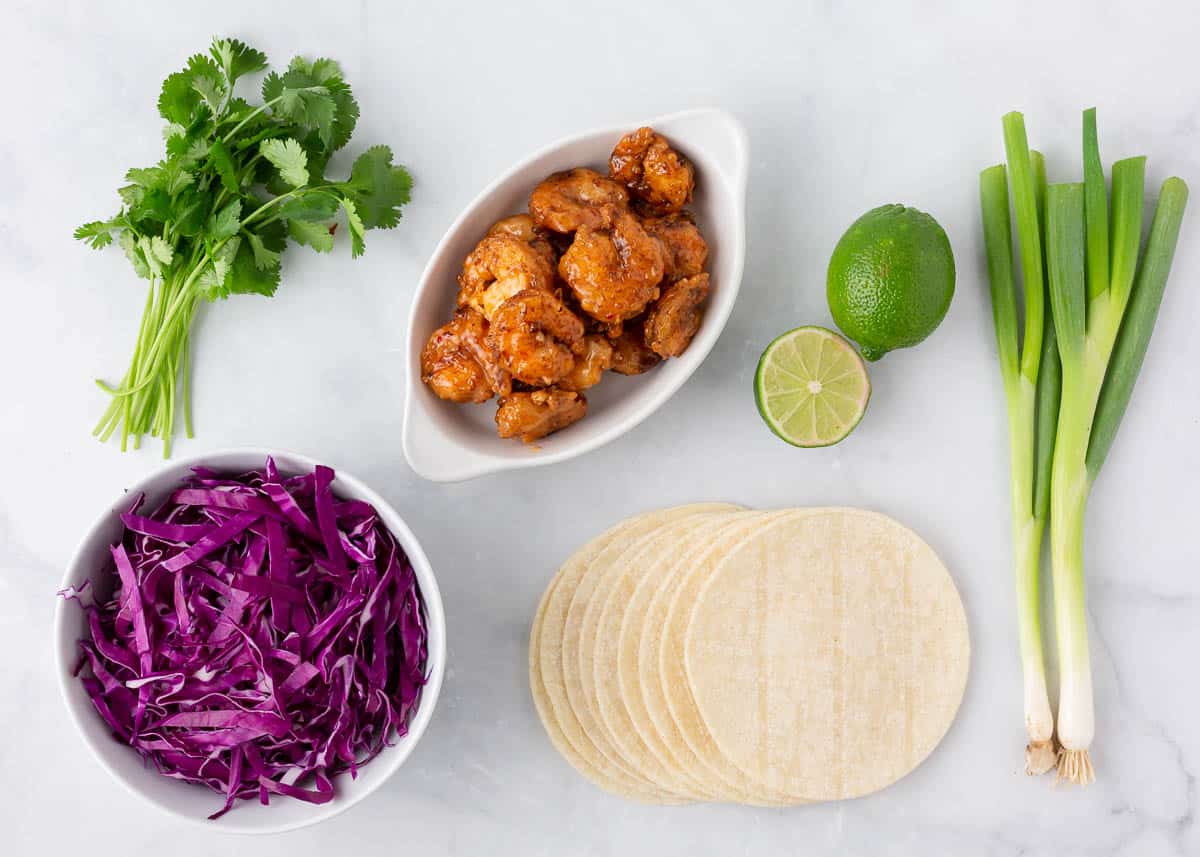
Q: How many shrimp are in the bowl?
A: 12